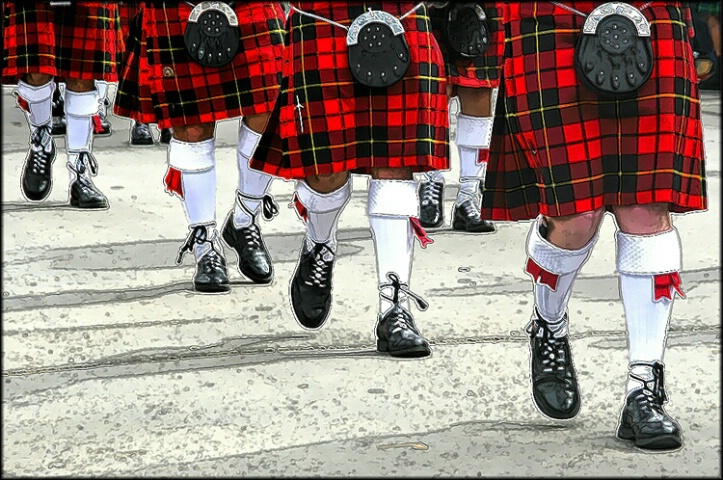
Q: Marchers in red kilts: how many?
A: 5